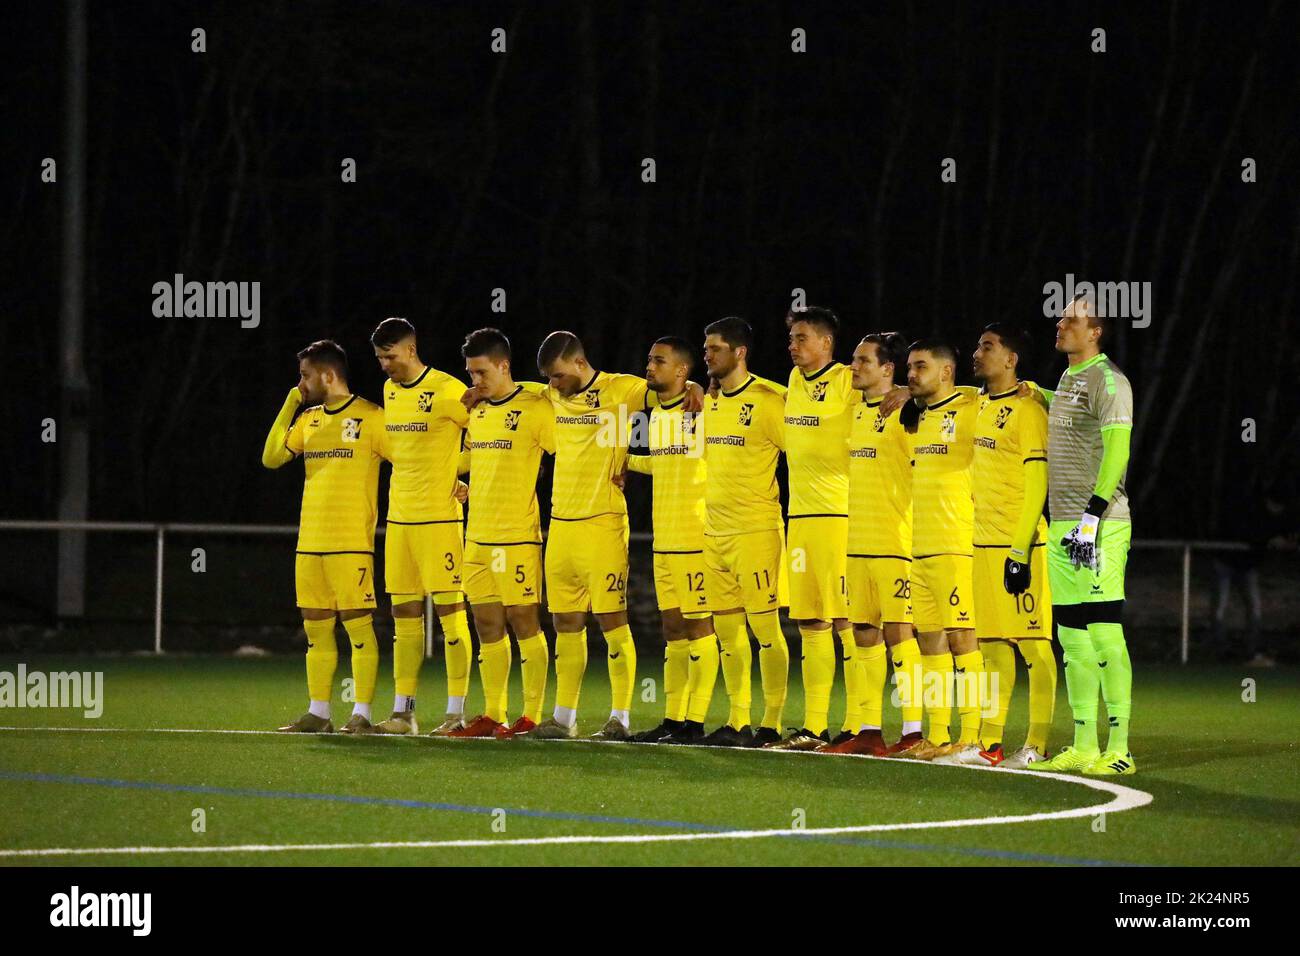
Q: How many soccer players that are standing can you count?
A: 11